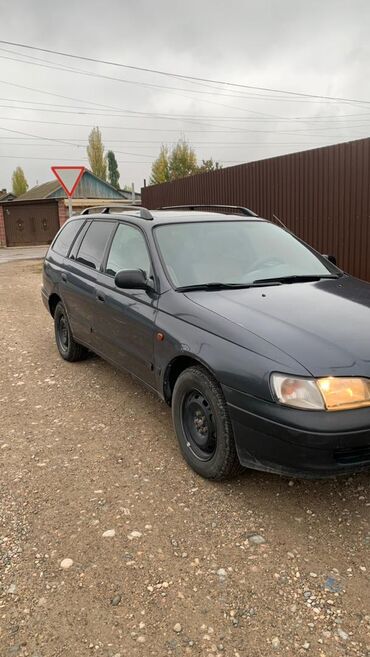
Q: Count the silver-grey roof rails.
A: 2